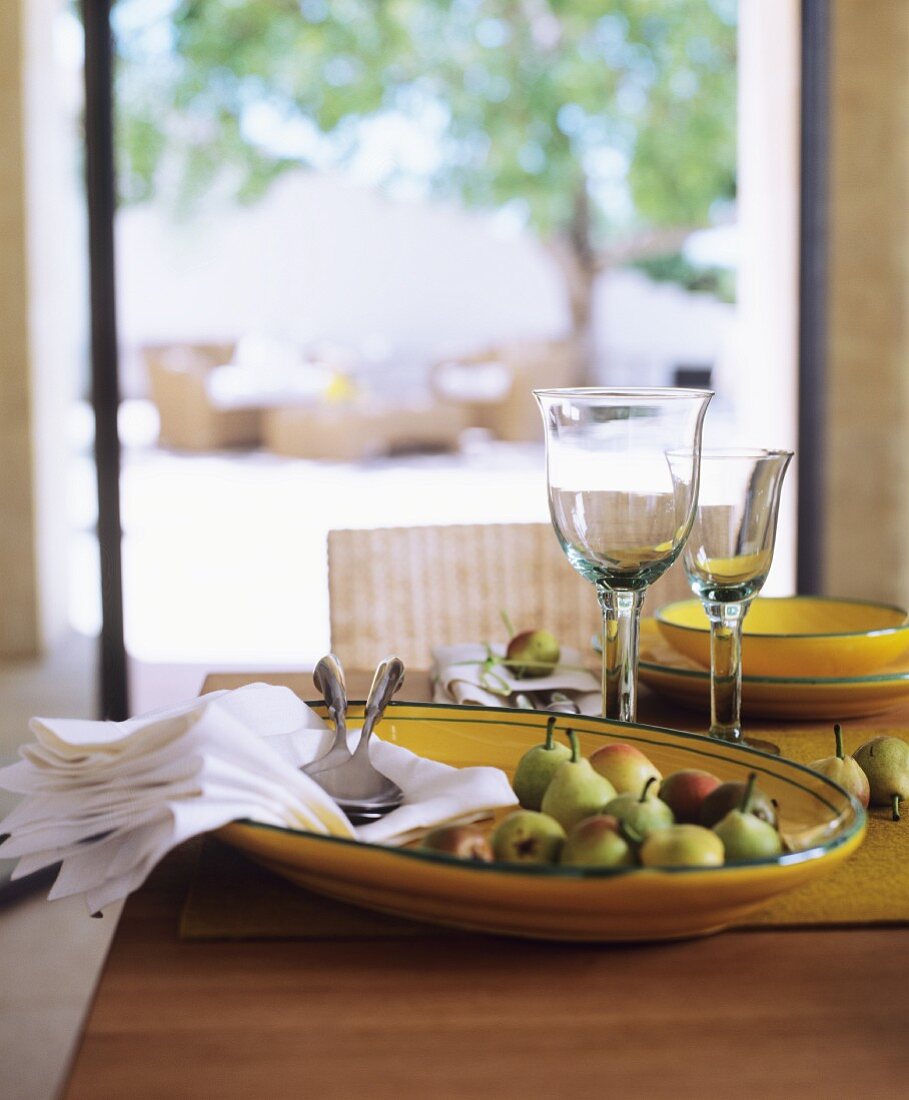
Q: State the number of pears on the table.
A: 14